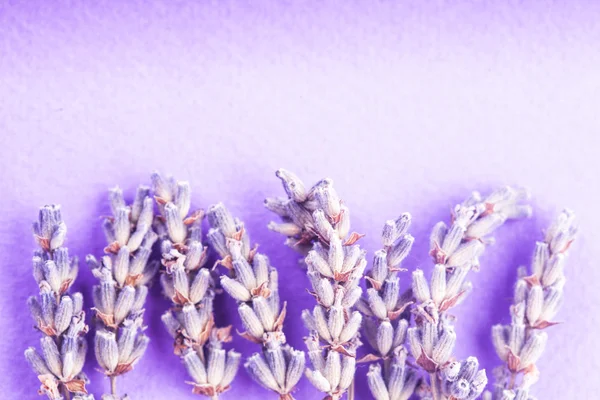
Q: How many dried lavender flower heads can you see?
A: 8